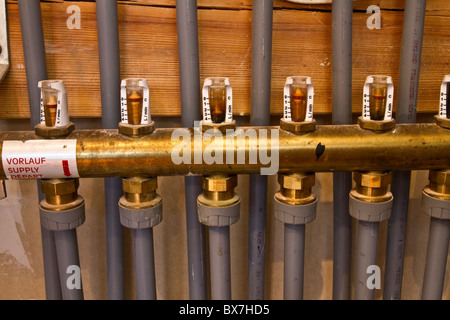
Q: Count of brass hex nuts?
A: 12